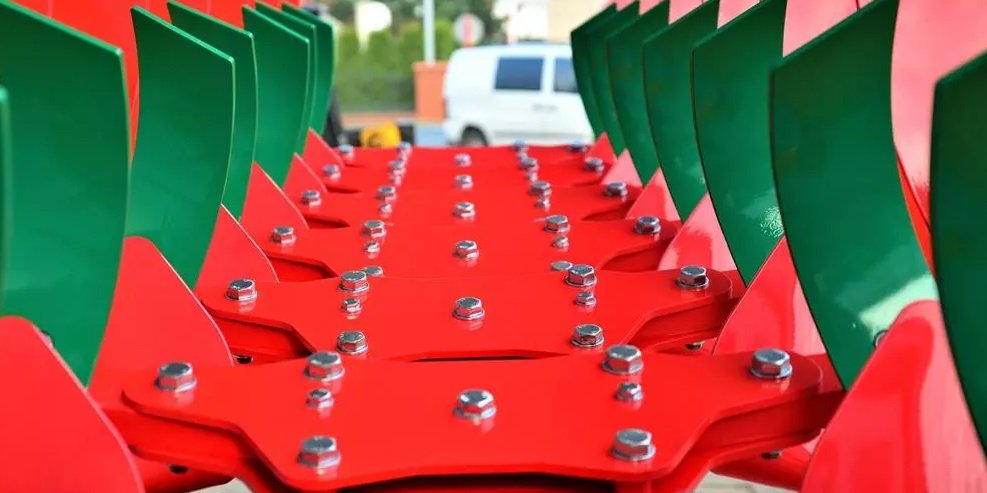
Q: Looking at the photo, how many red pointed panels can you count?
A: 12